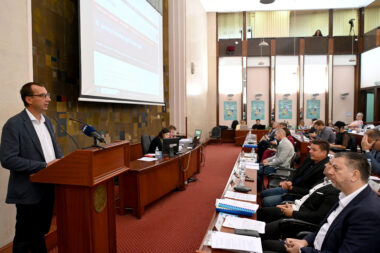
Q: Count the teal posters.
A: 4